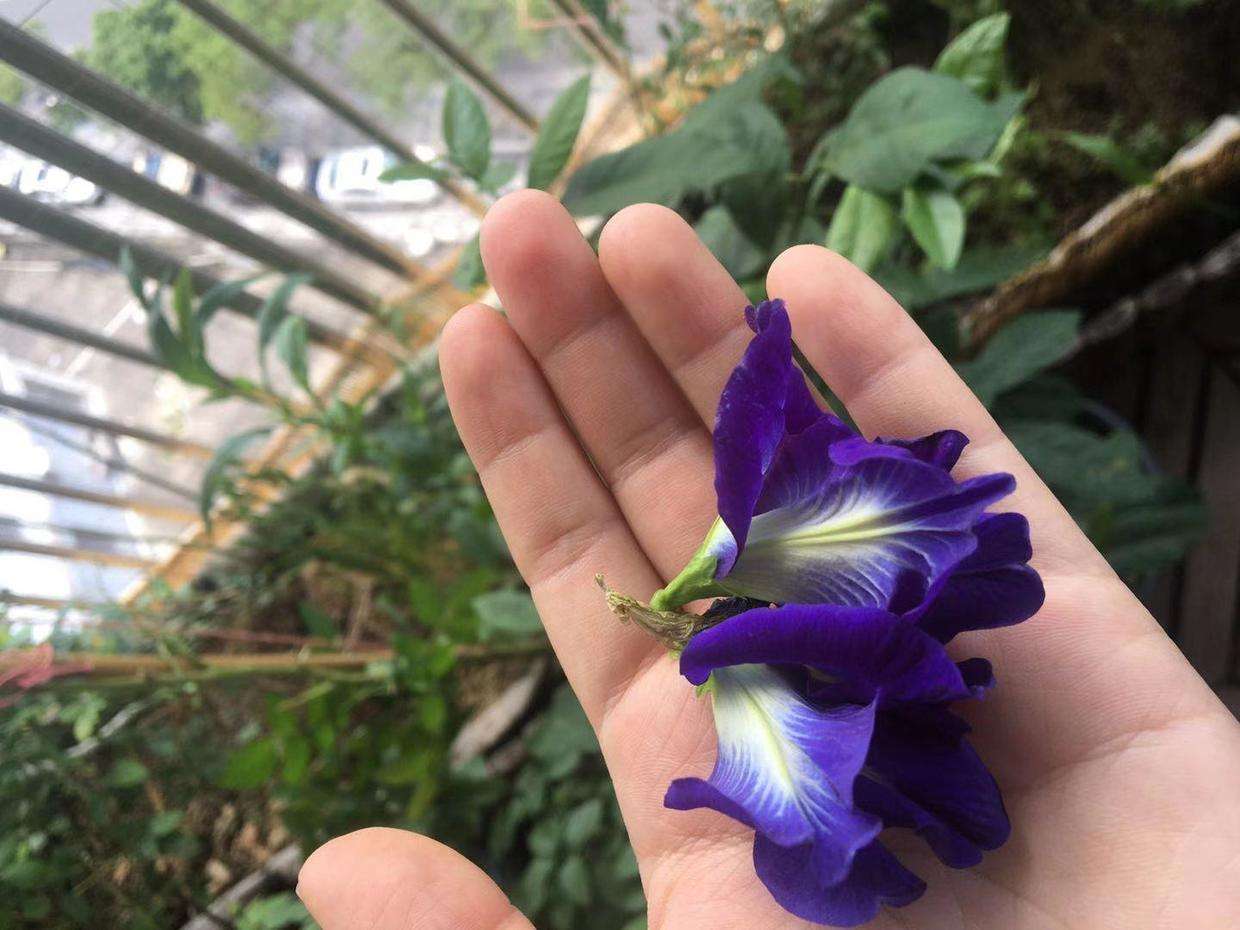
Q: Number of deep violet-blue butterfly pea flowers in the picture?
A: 2